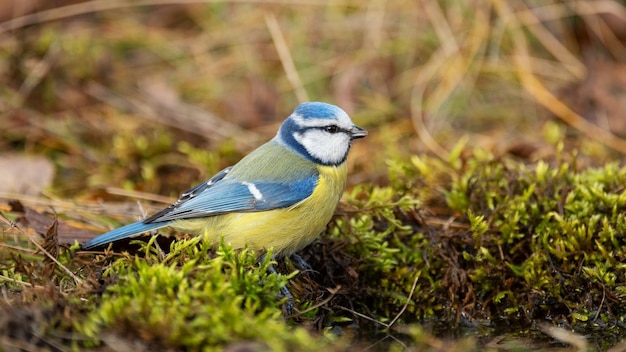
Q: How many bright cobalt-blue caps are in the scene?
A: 1